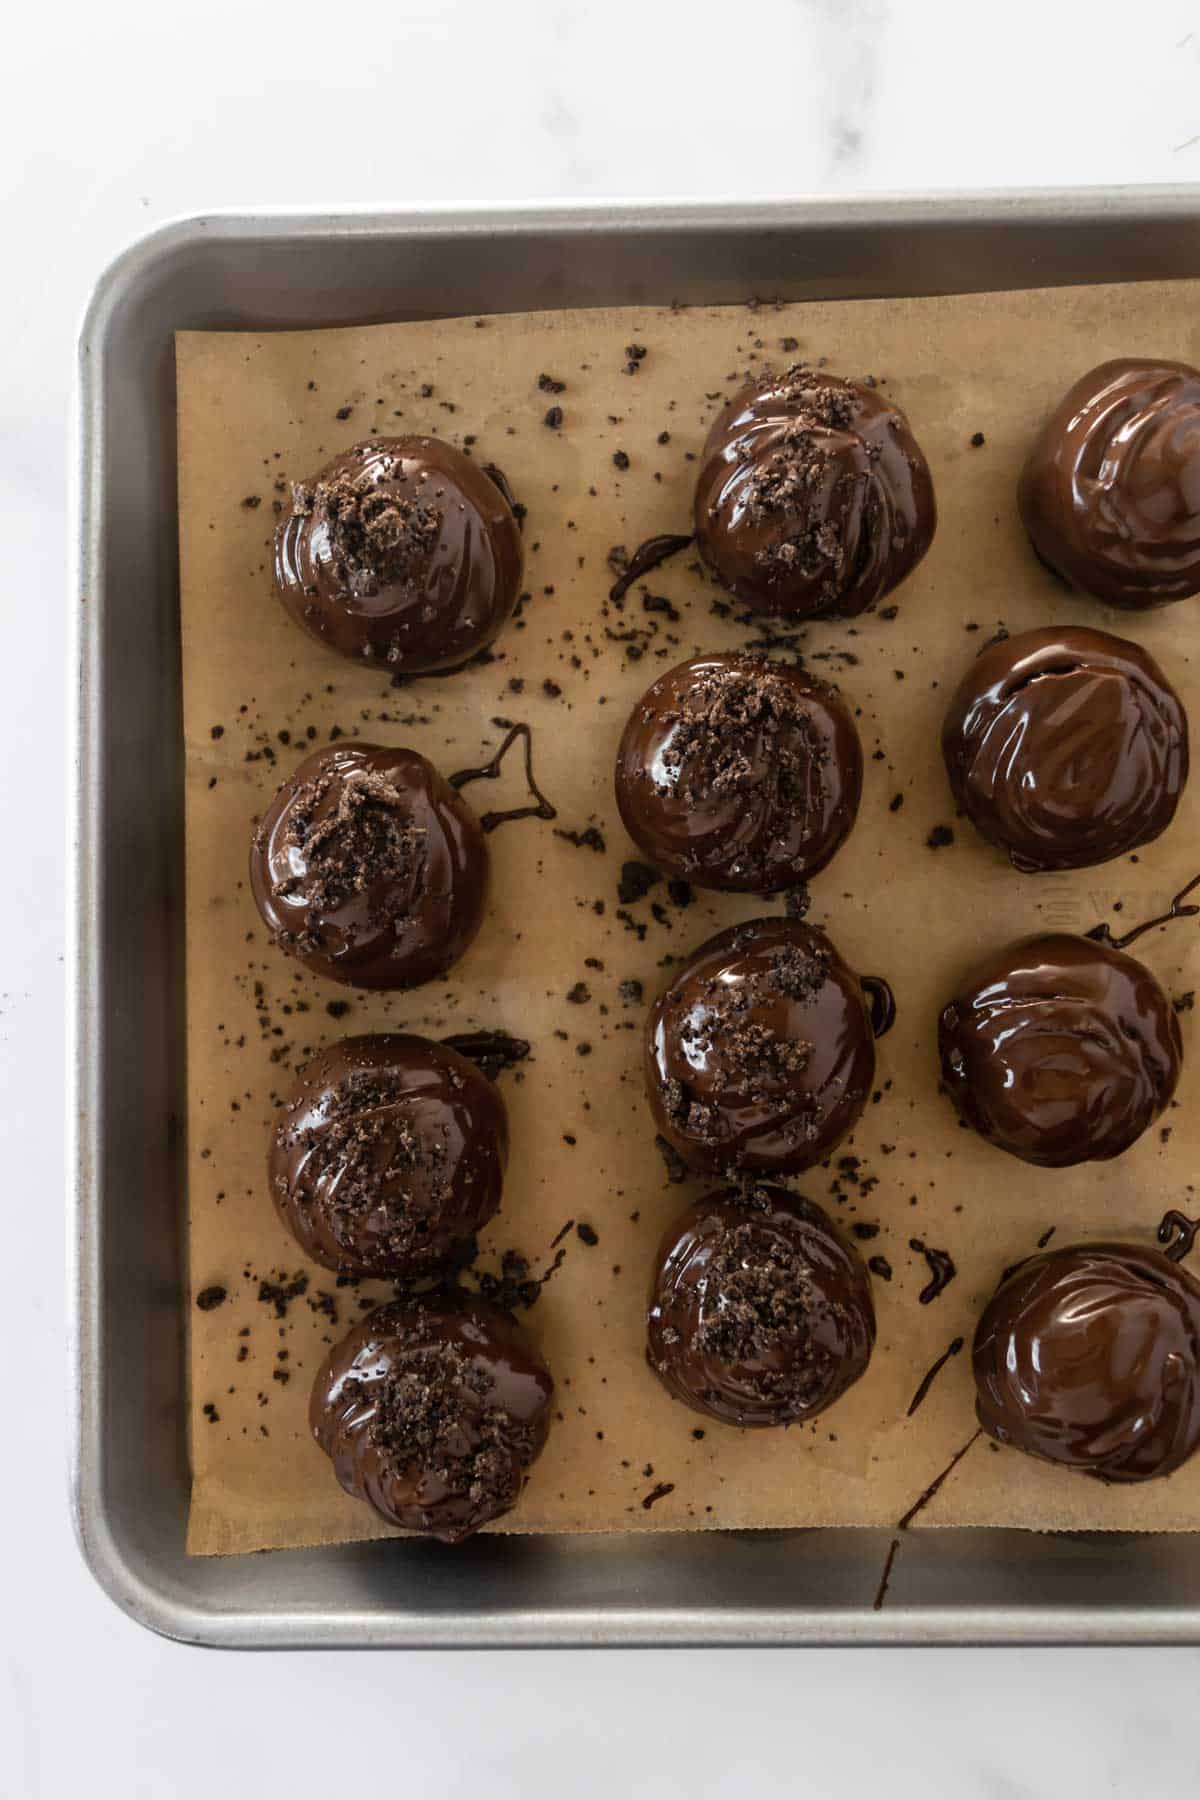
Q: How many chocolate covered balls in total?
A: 12